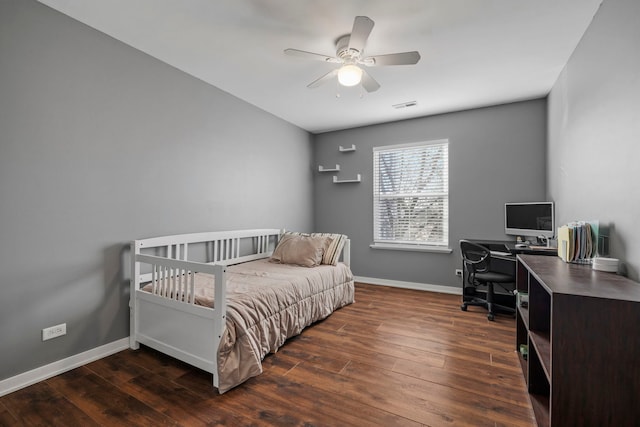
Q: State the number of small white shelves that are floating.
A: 3